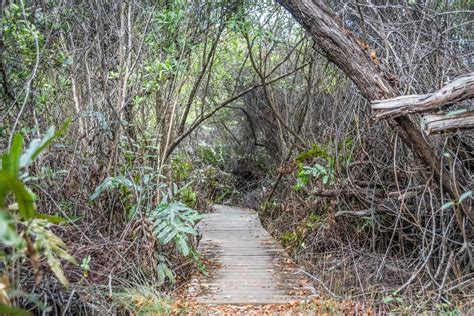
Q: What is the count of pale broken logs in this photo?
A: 2